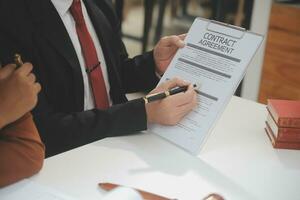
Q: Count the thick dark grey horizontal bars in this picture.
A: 3